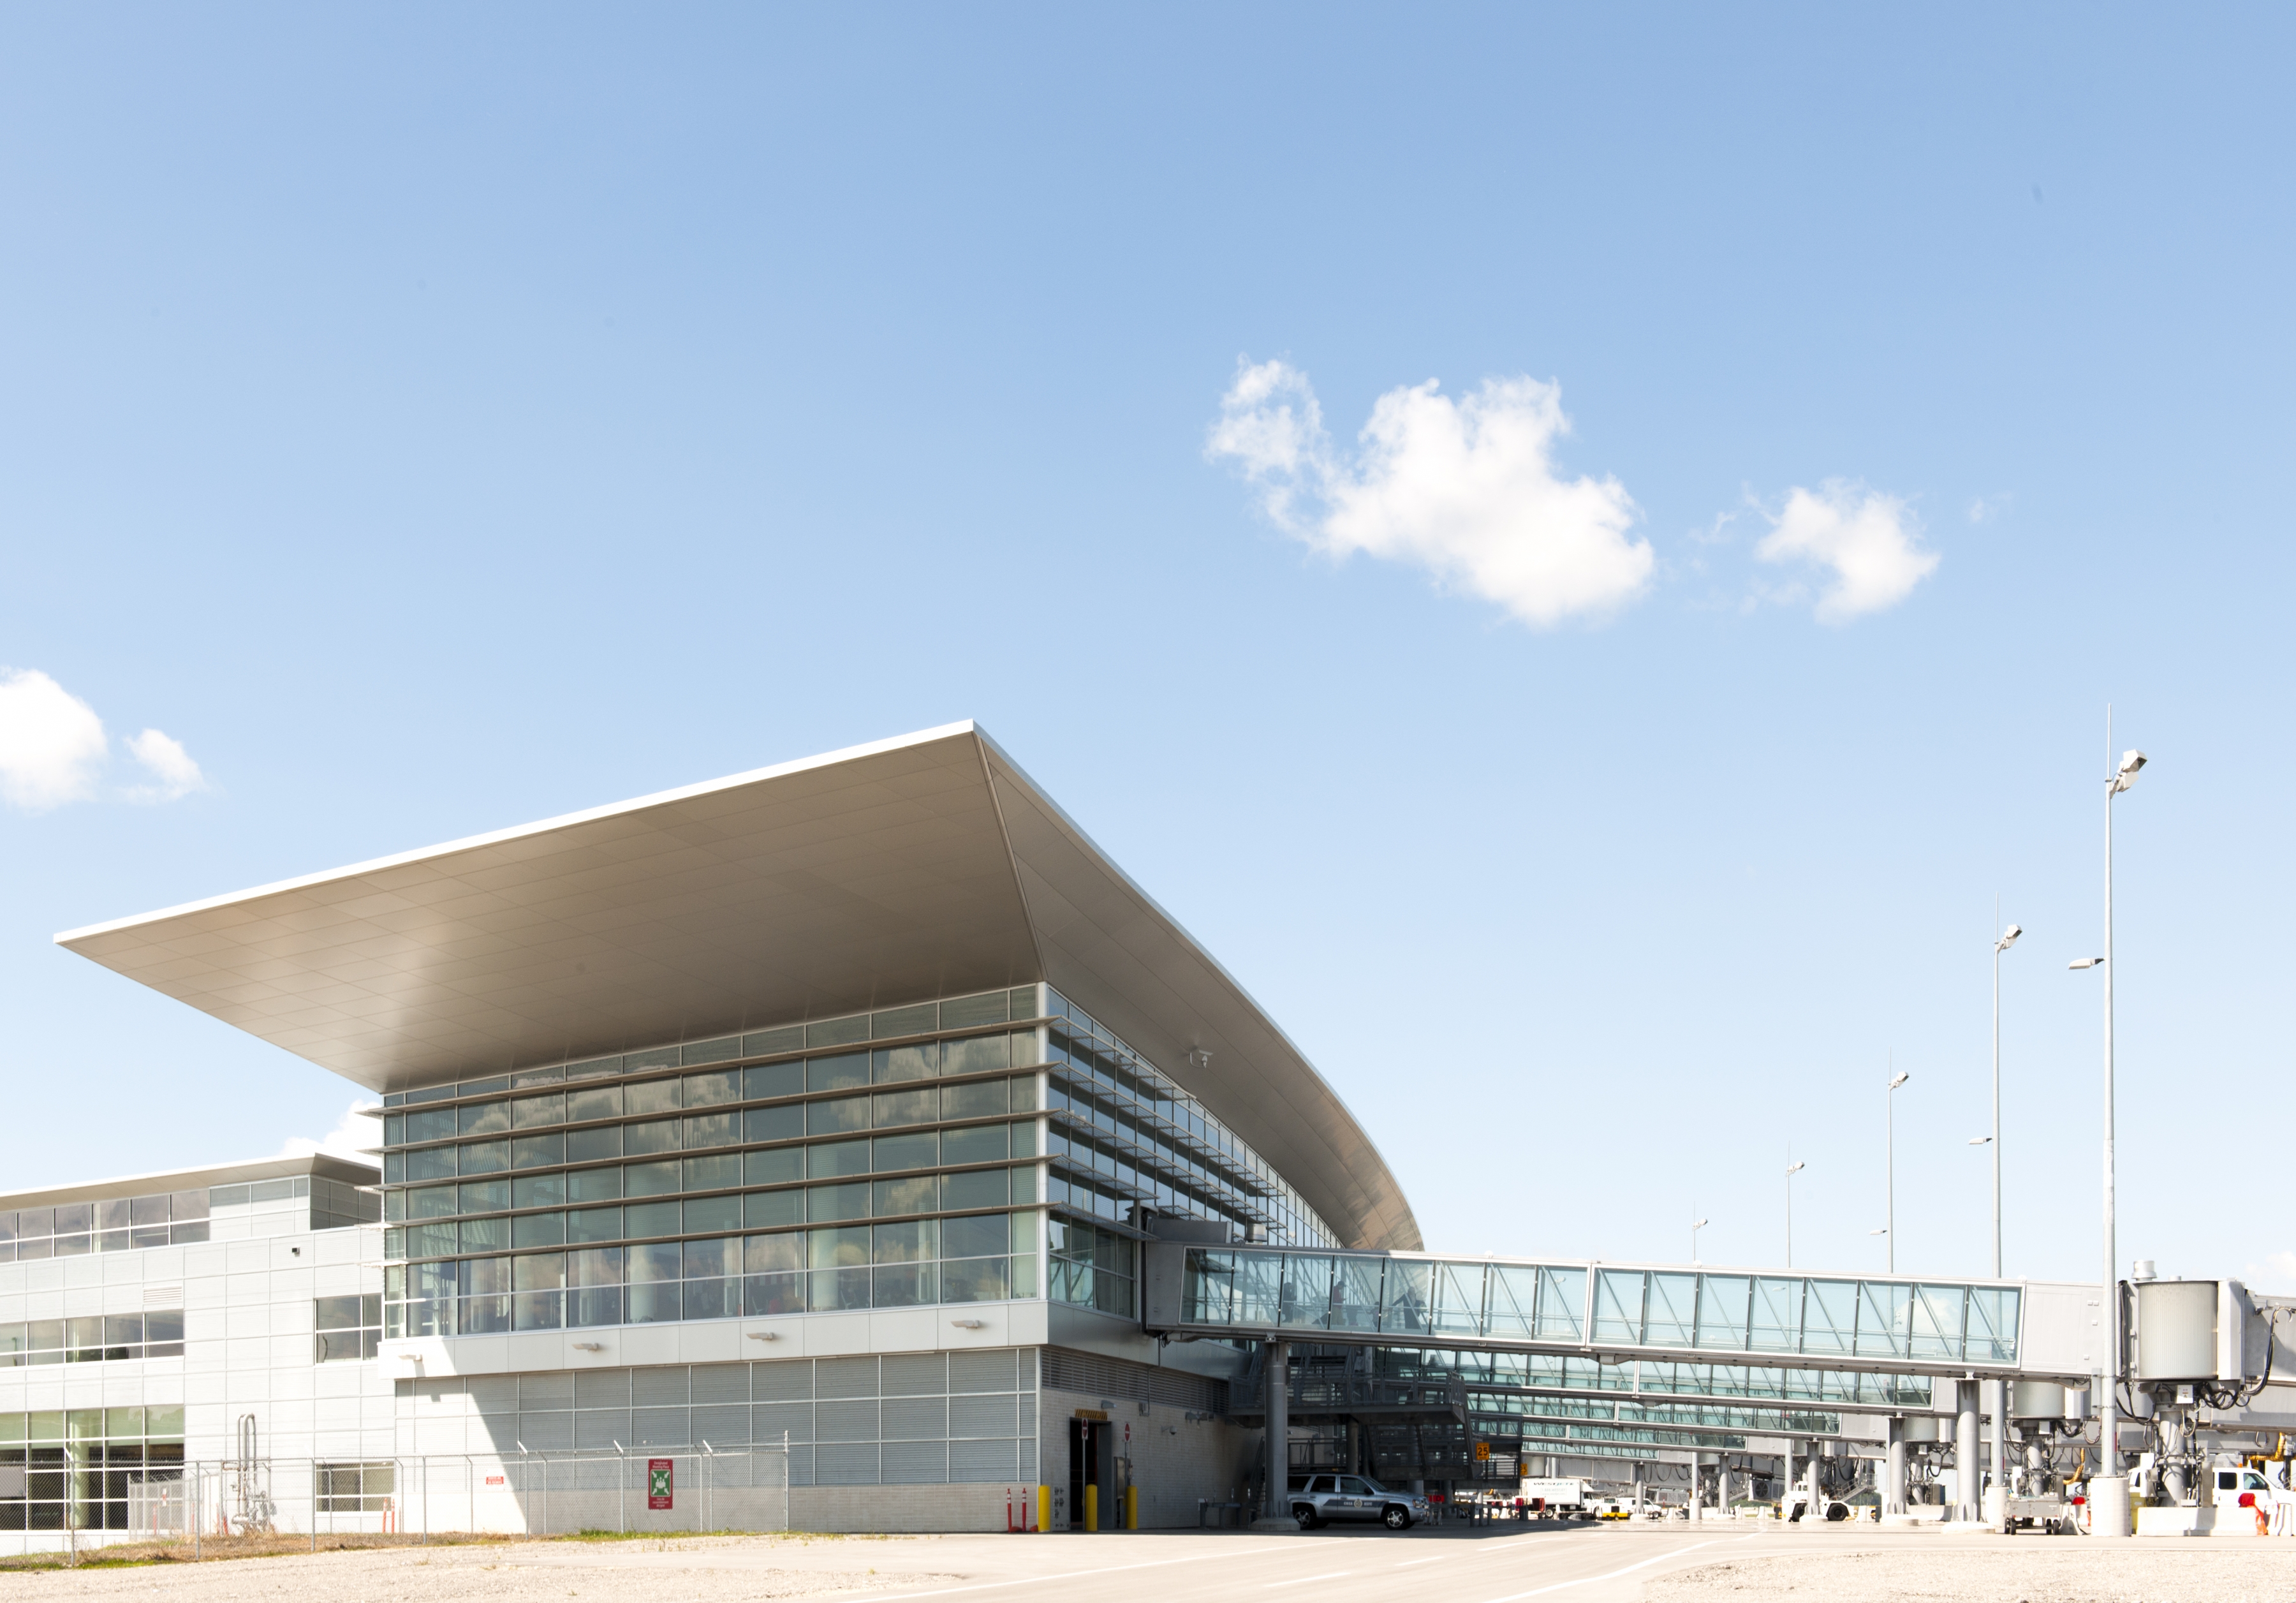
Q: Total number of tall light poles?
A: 5